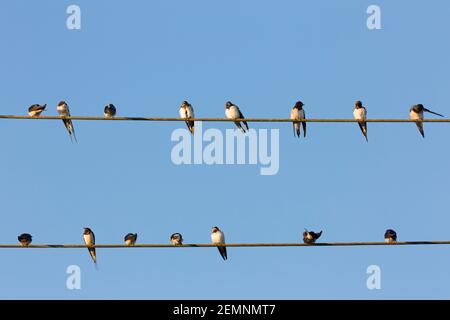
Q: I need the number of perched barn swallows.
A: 15